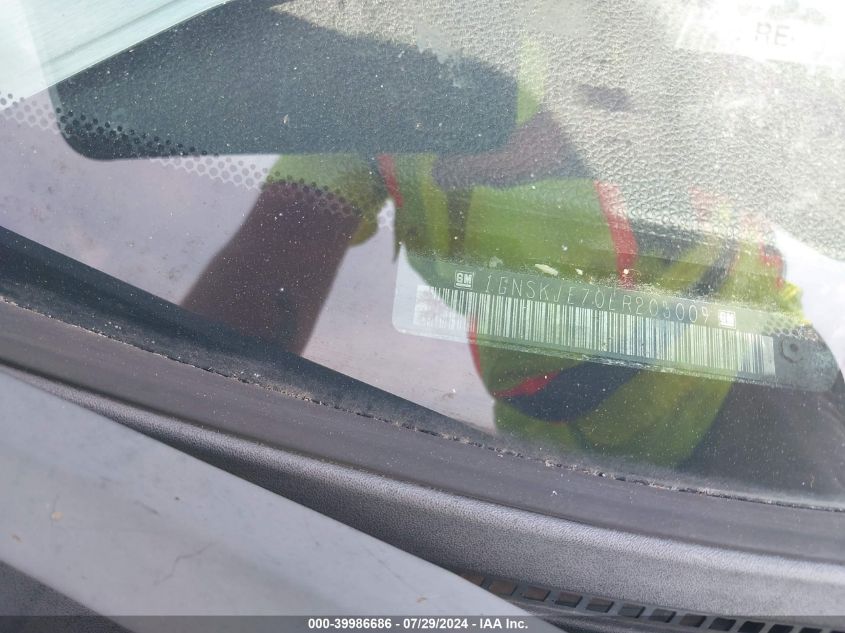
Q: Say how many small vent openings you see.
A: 13